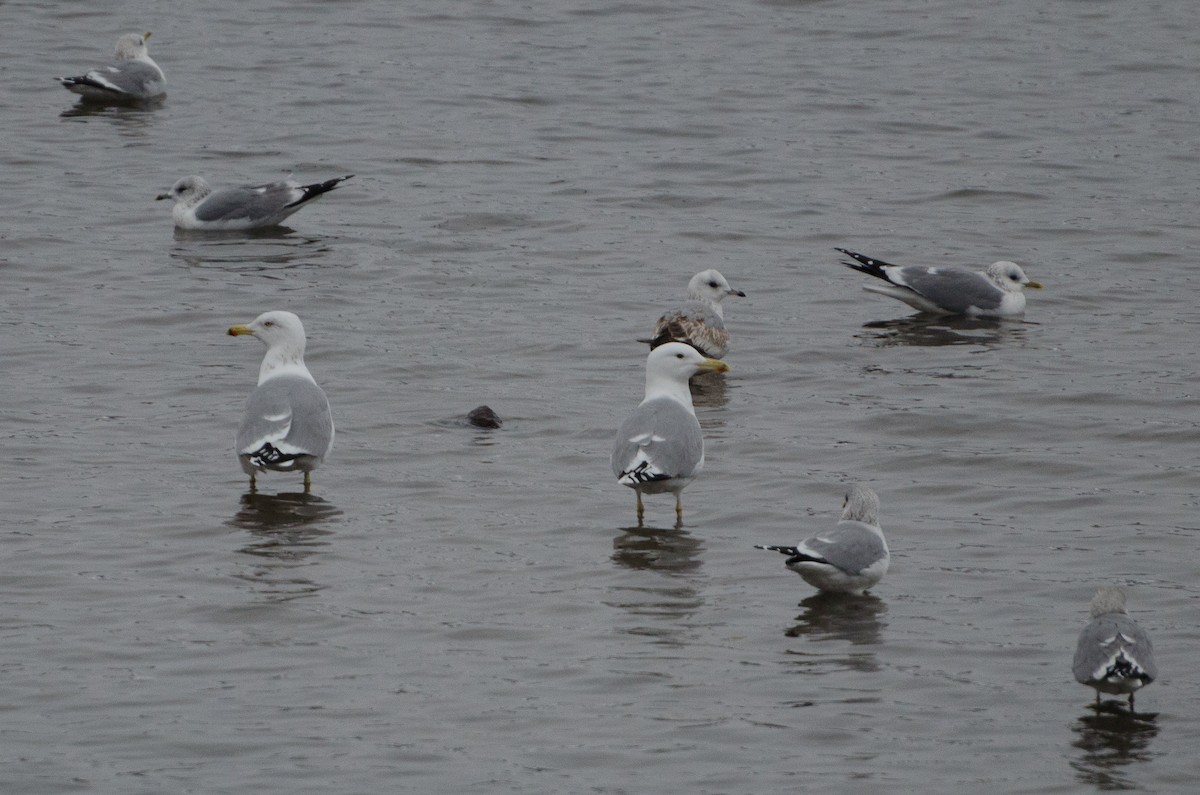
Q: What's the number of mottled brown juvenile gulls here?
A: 1